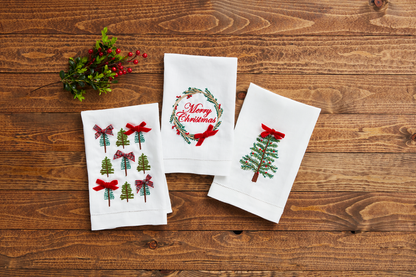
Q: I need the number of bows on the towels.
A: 7